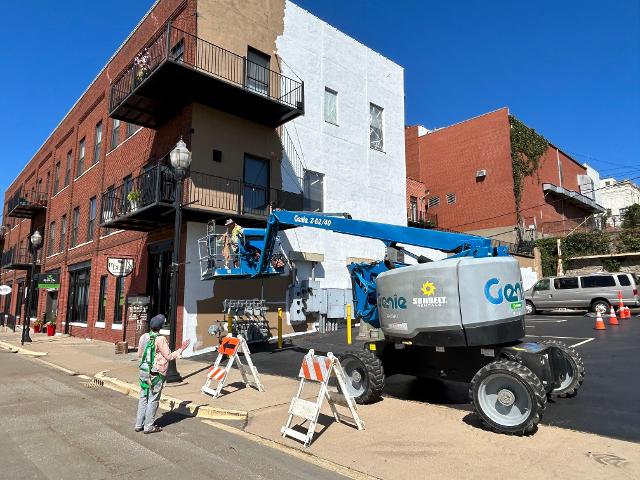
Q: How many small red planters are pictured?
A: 2